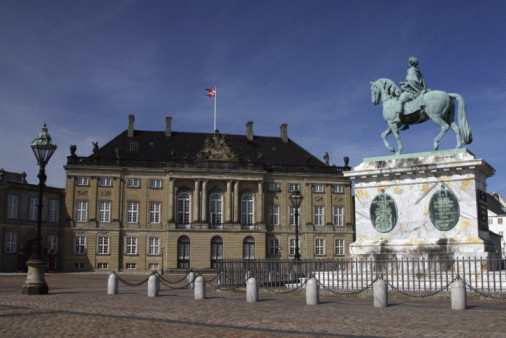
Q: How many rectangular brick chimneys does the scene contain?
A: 4